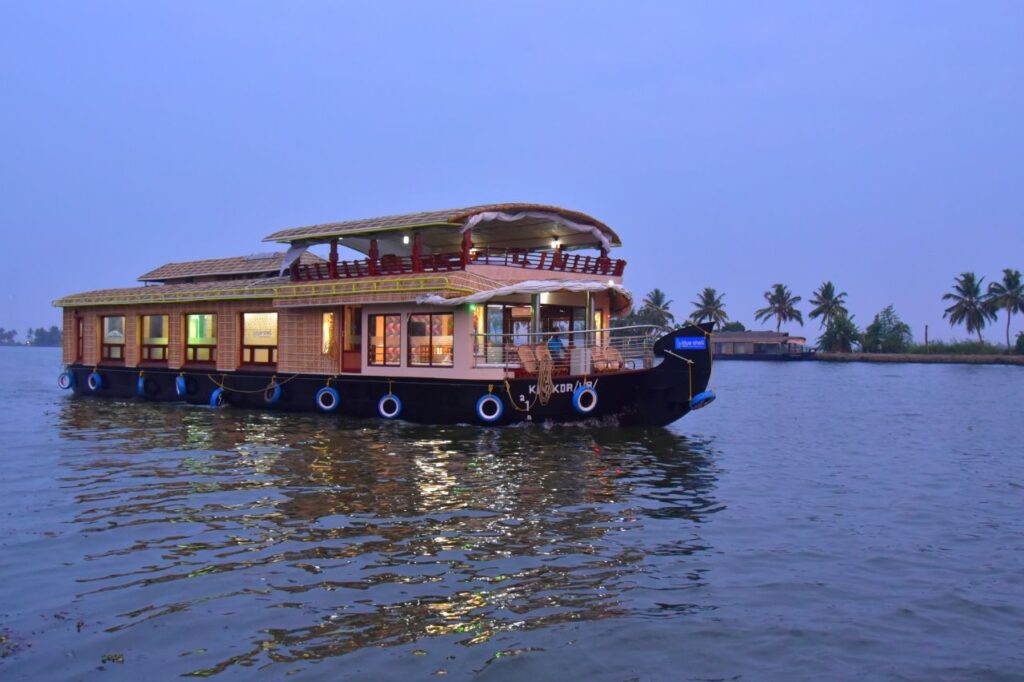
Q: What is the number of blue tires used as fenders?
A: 11